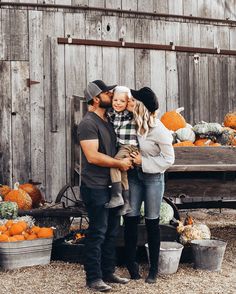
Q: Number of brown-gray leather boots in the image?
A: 4